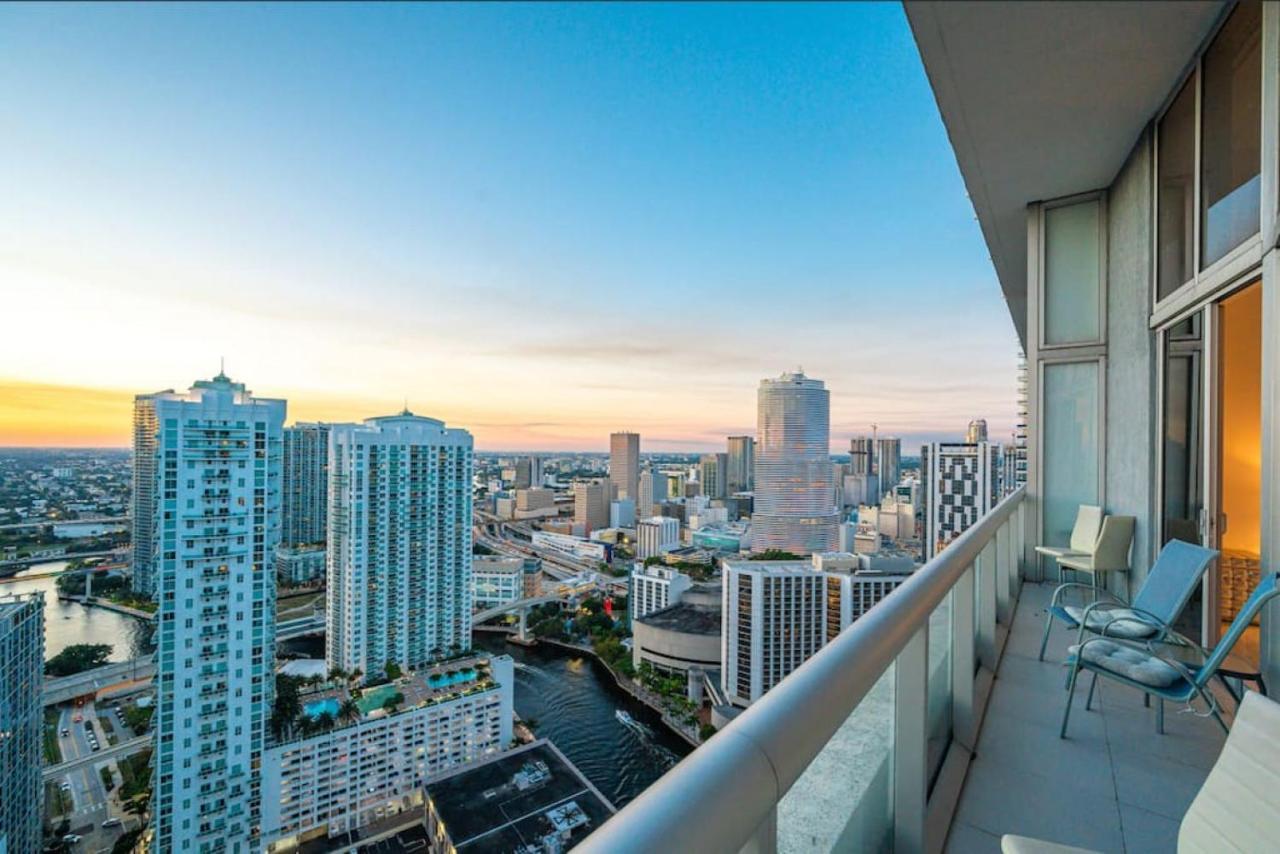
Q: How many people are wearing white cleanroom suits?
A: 0